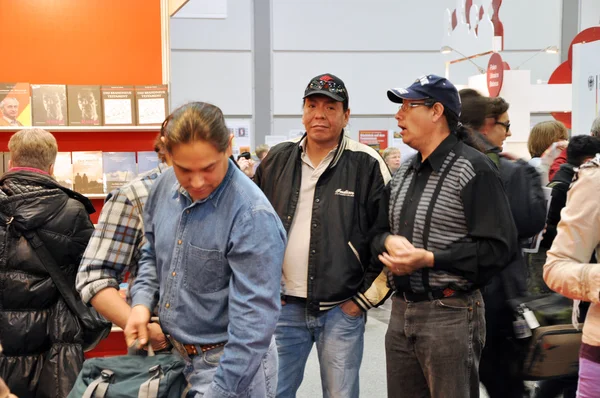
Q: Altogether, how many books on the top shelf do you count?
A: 5